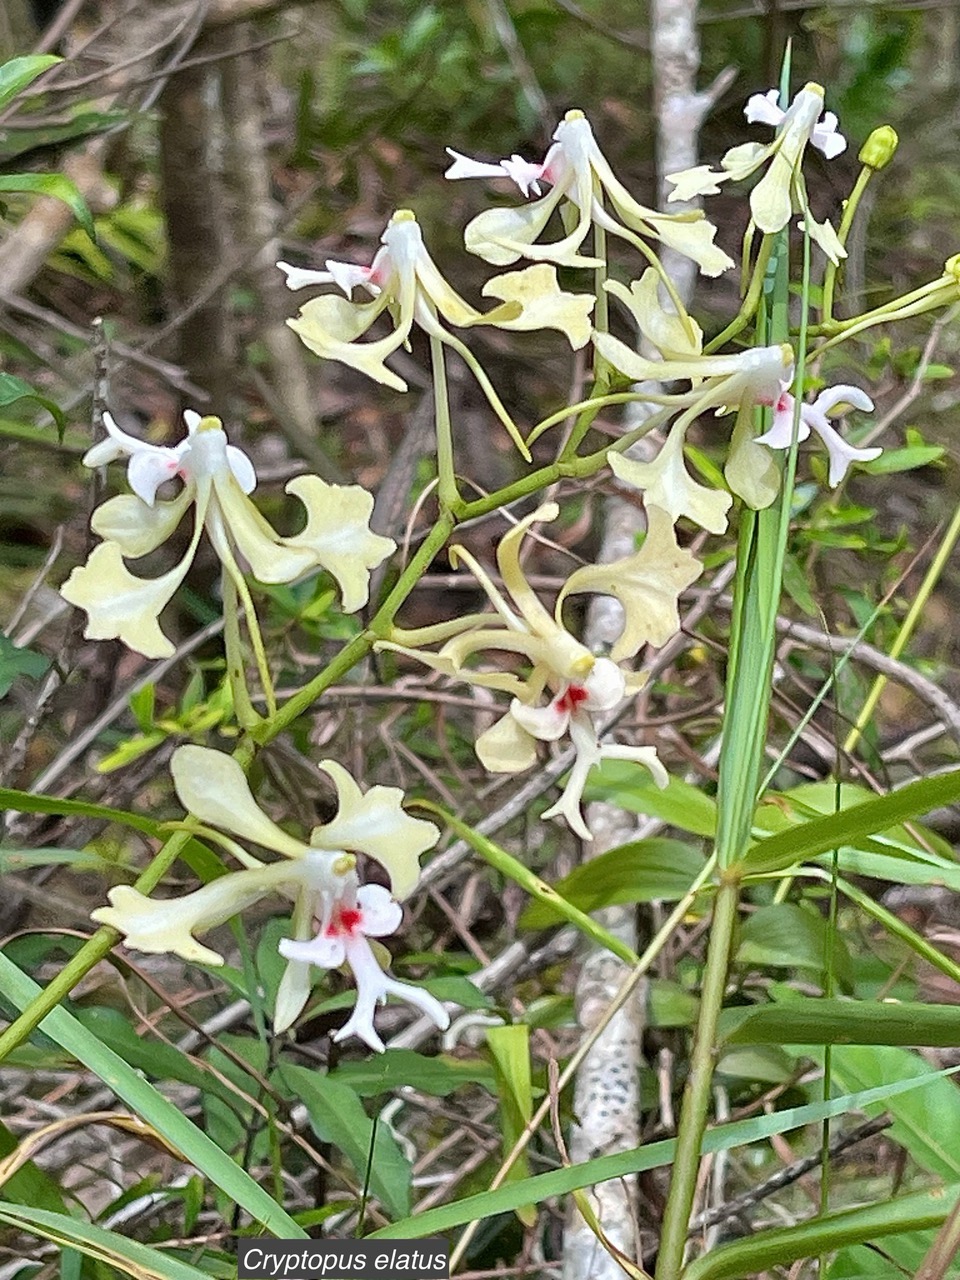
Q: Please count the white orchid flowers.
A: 7